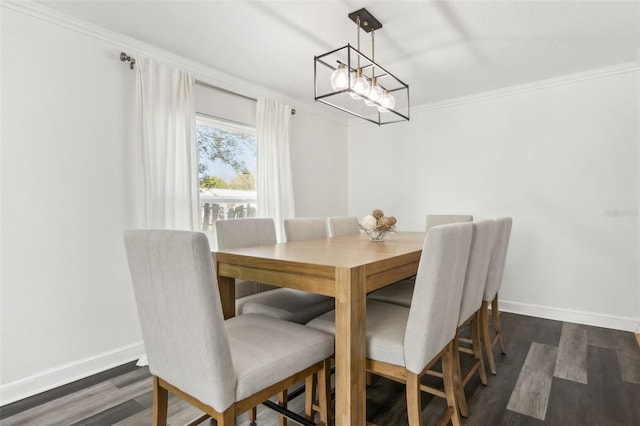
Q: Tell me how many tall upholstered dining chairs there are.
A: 8